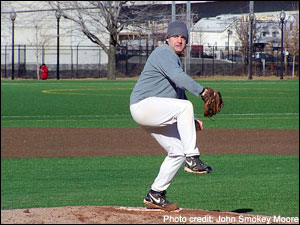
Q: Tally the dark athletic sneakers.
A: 2